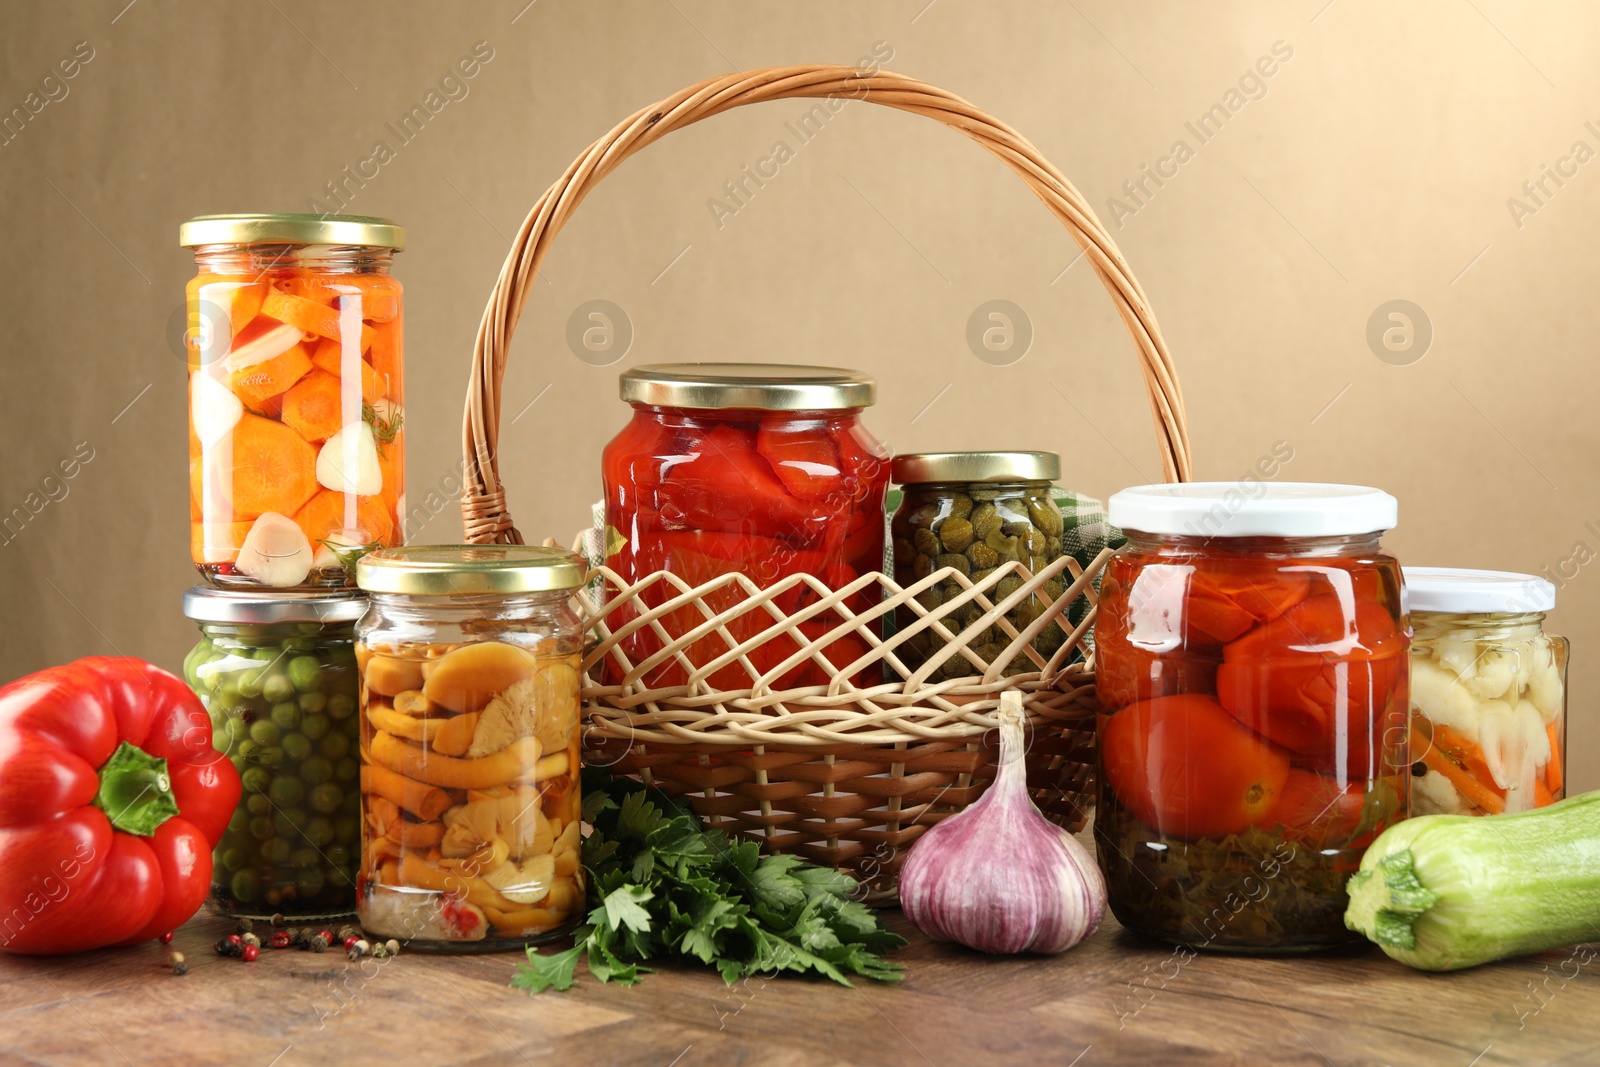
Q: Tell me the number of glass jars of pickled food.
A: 7